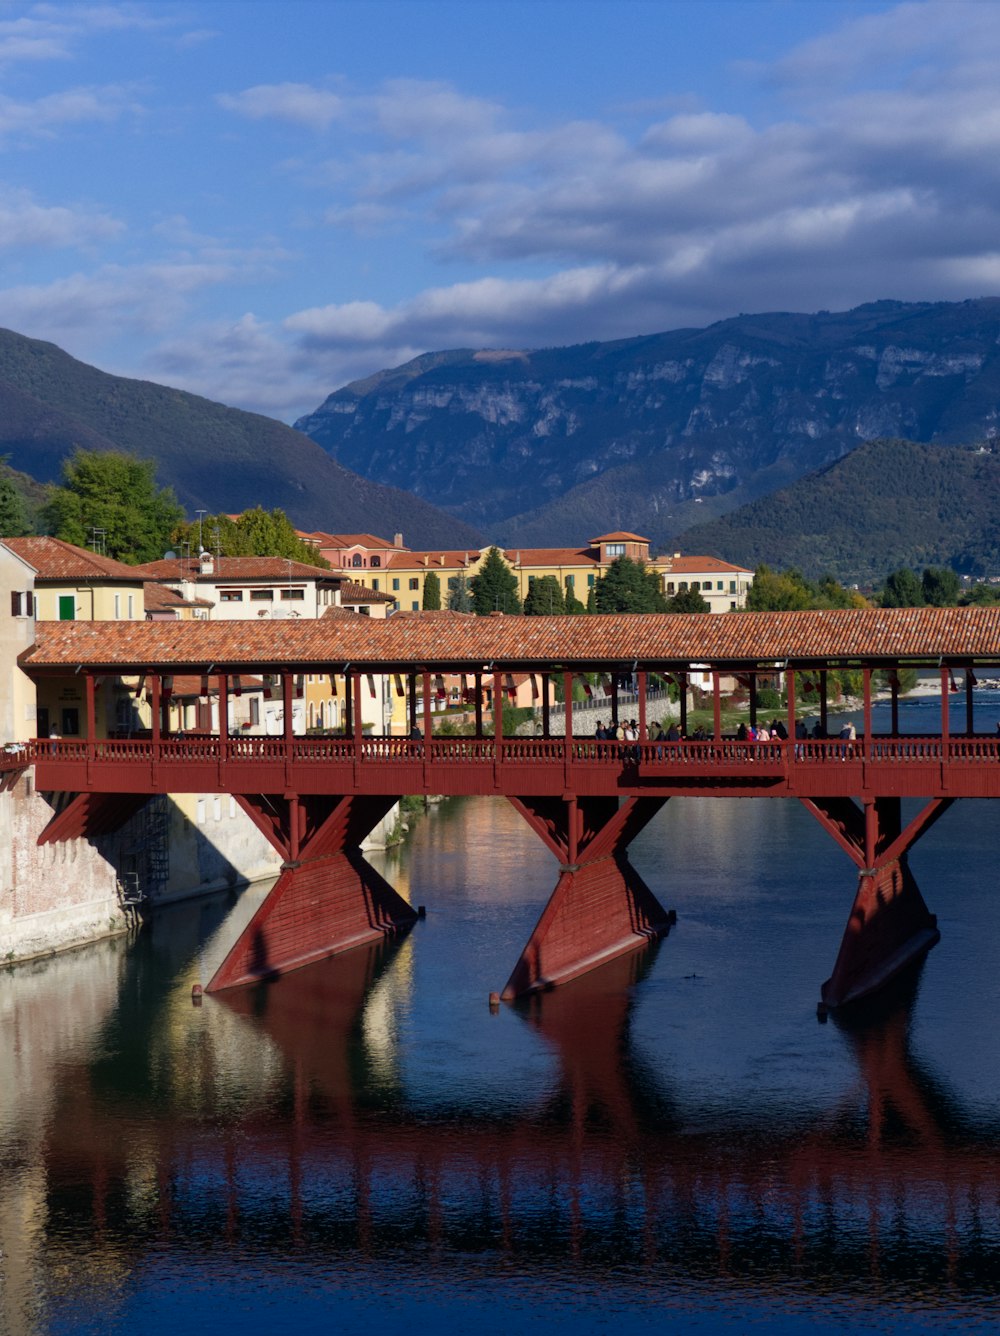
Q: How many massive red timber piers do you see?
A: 3